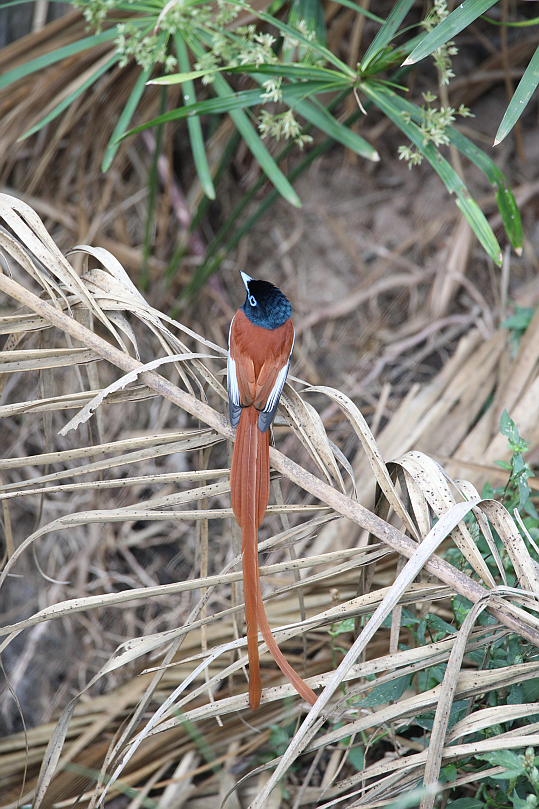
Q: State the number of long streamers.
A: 2